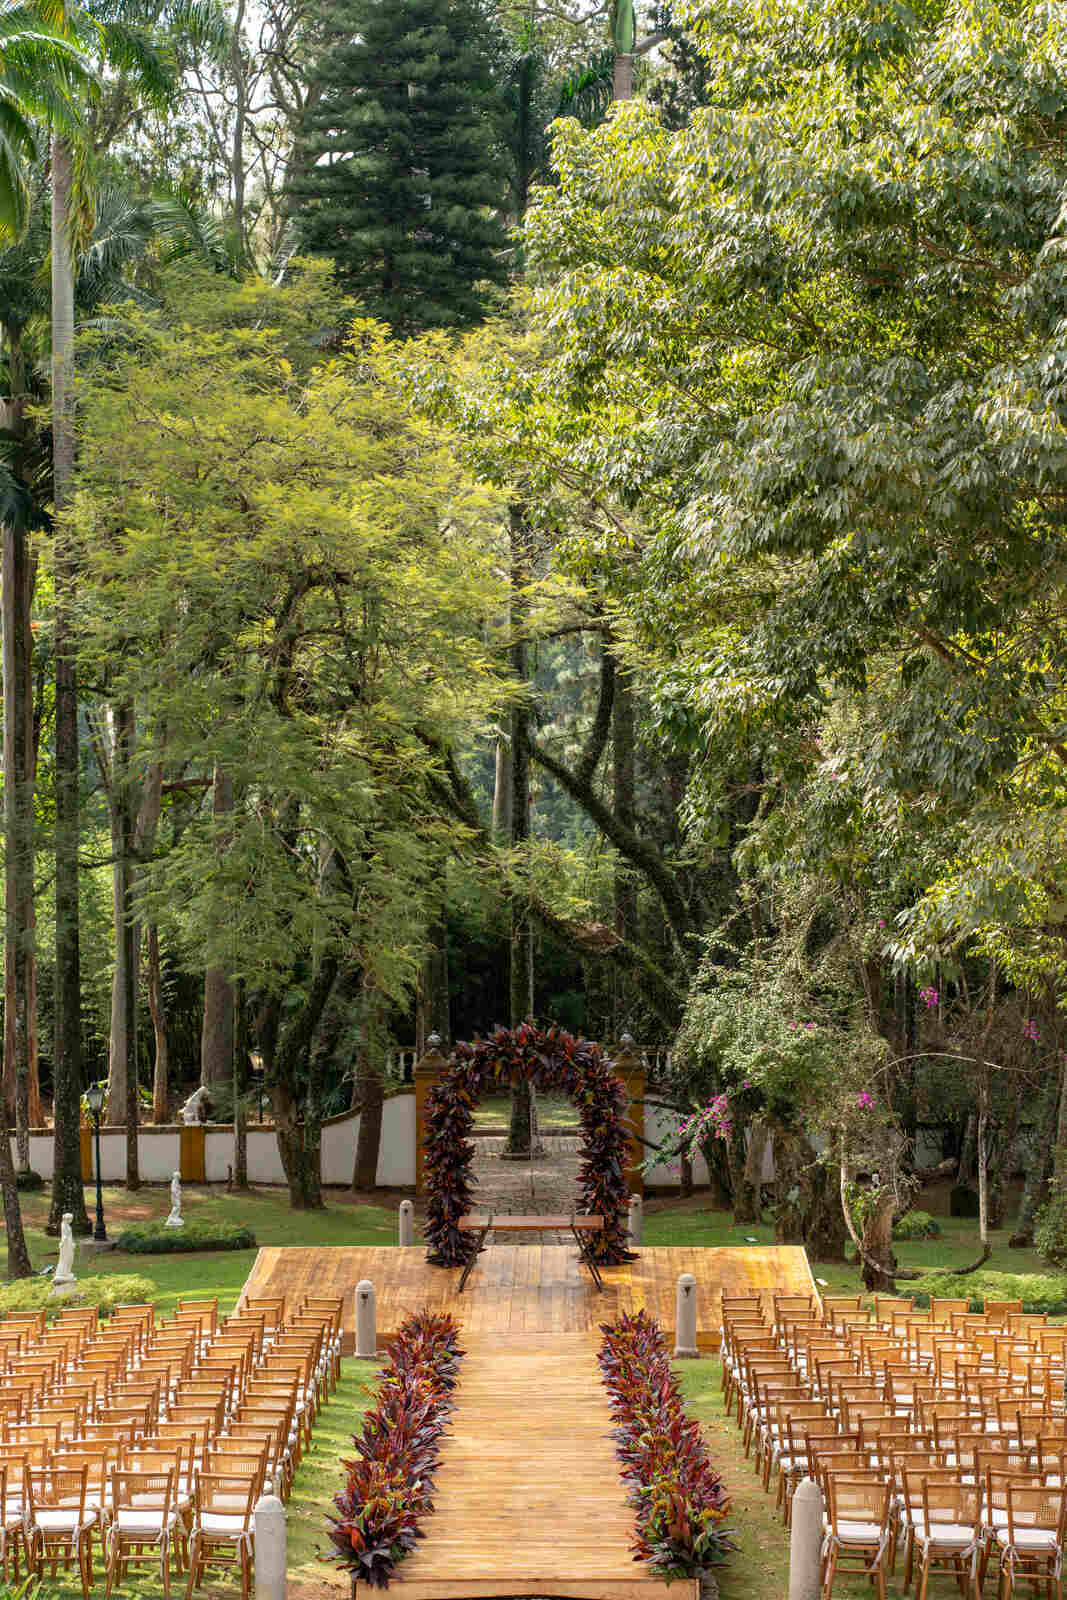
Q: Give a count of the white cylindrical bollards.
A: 6